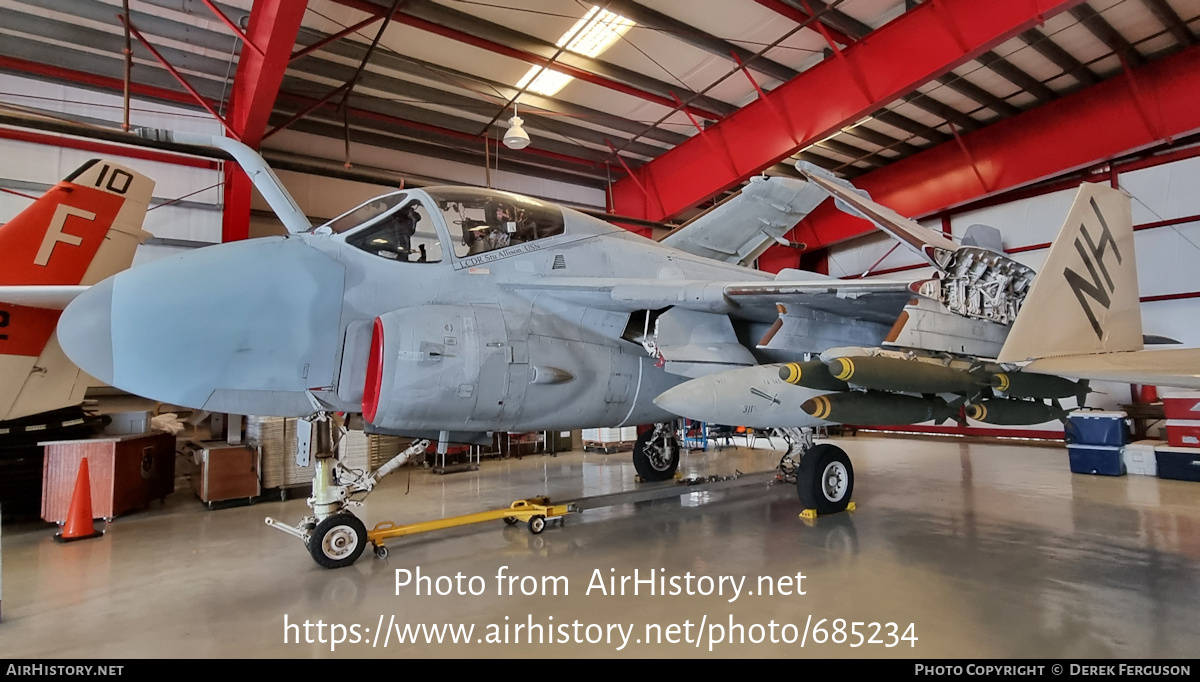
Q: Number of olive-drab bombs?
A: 5